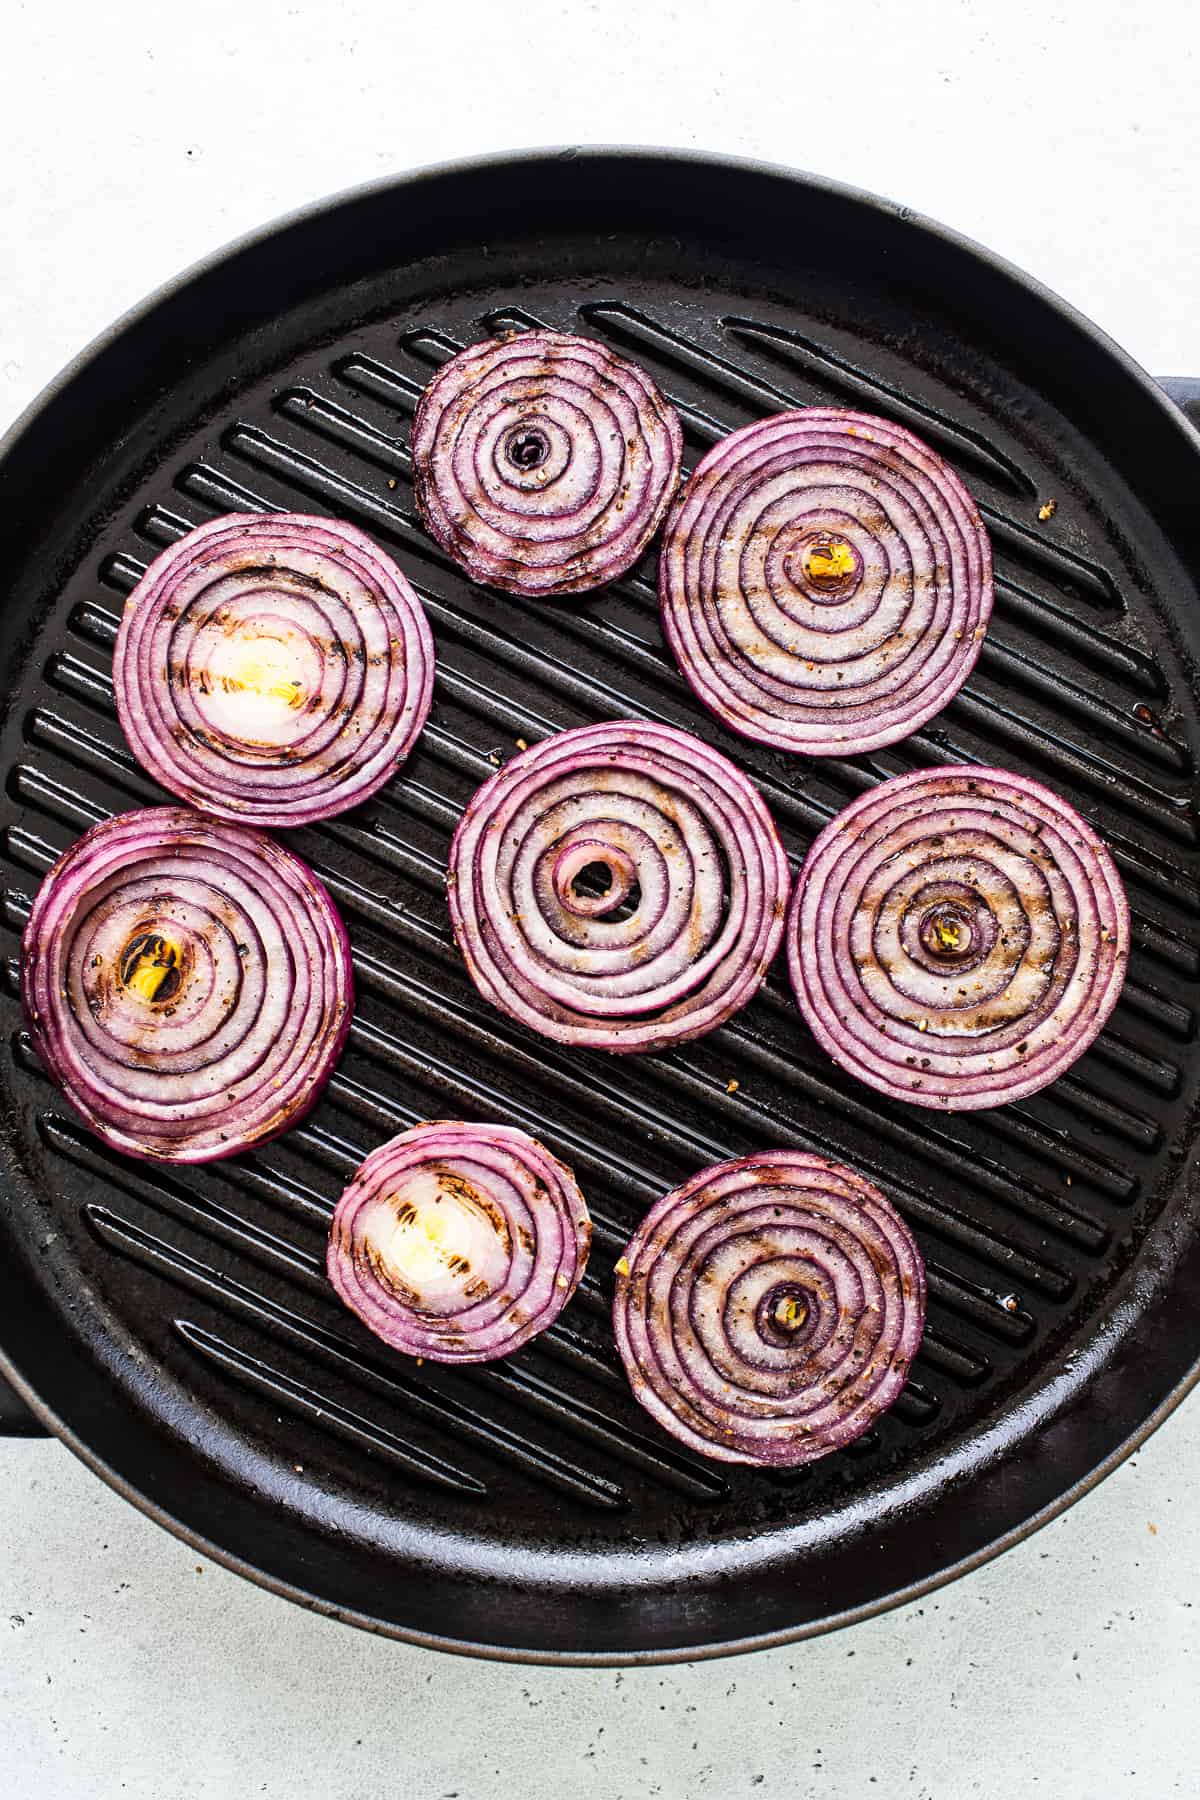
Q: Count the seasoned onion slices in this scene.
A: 8